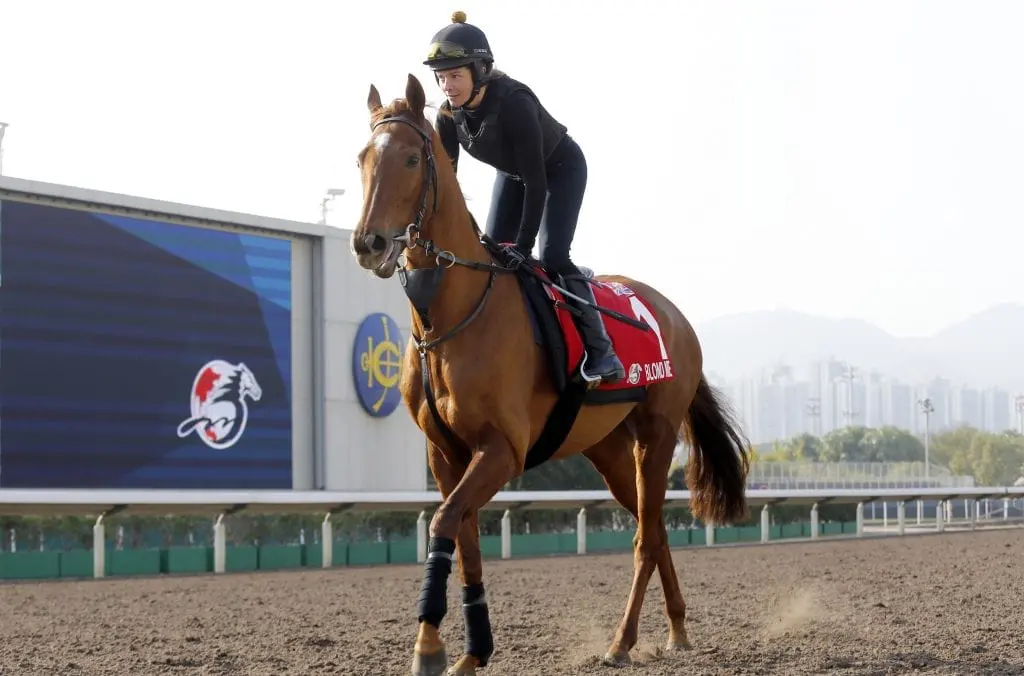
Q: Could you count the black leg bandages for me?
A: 2